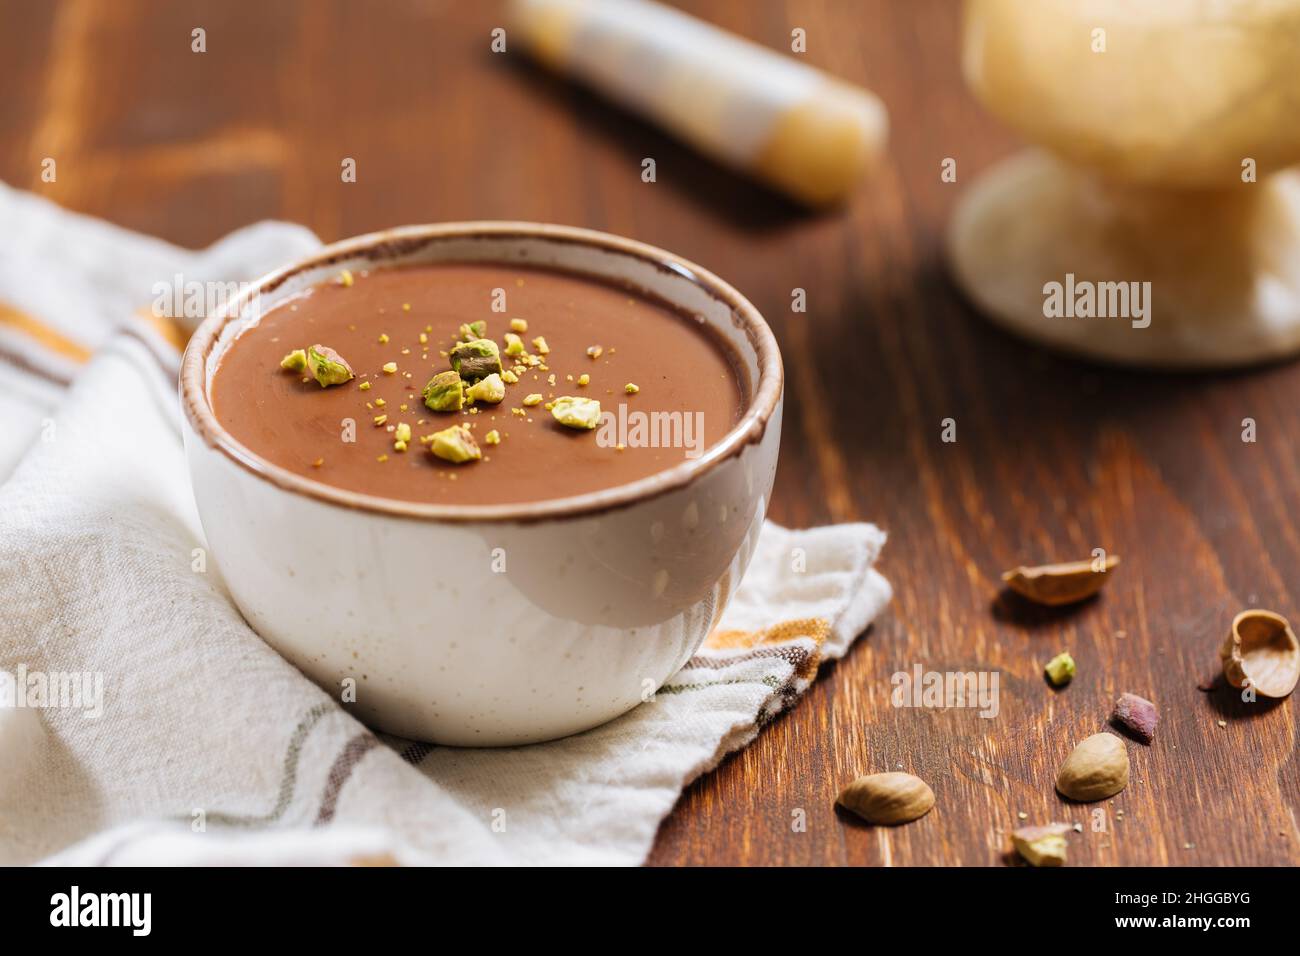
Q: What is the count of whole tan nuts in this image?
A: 2